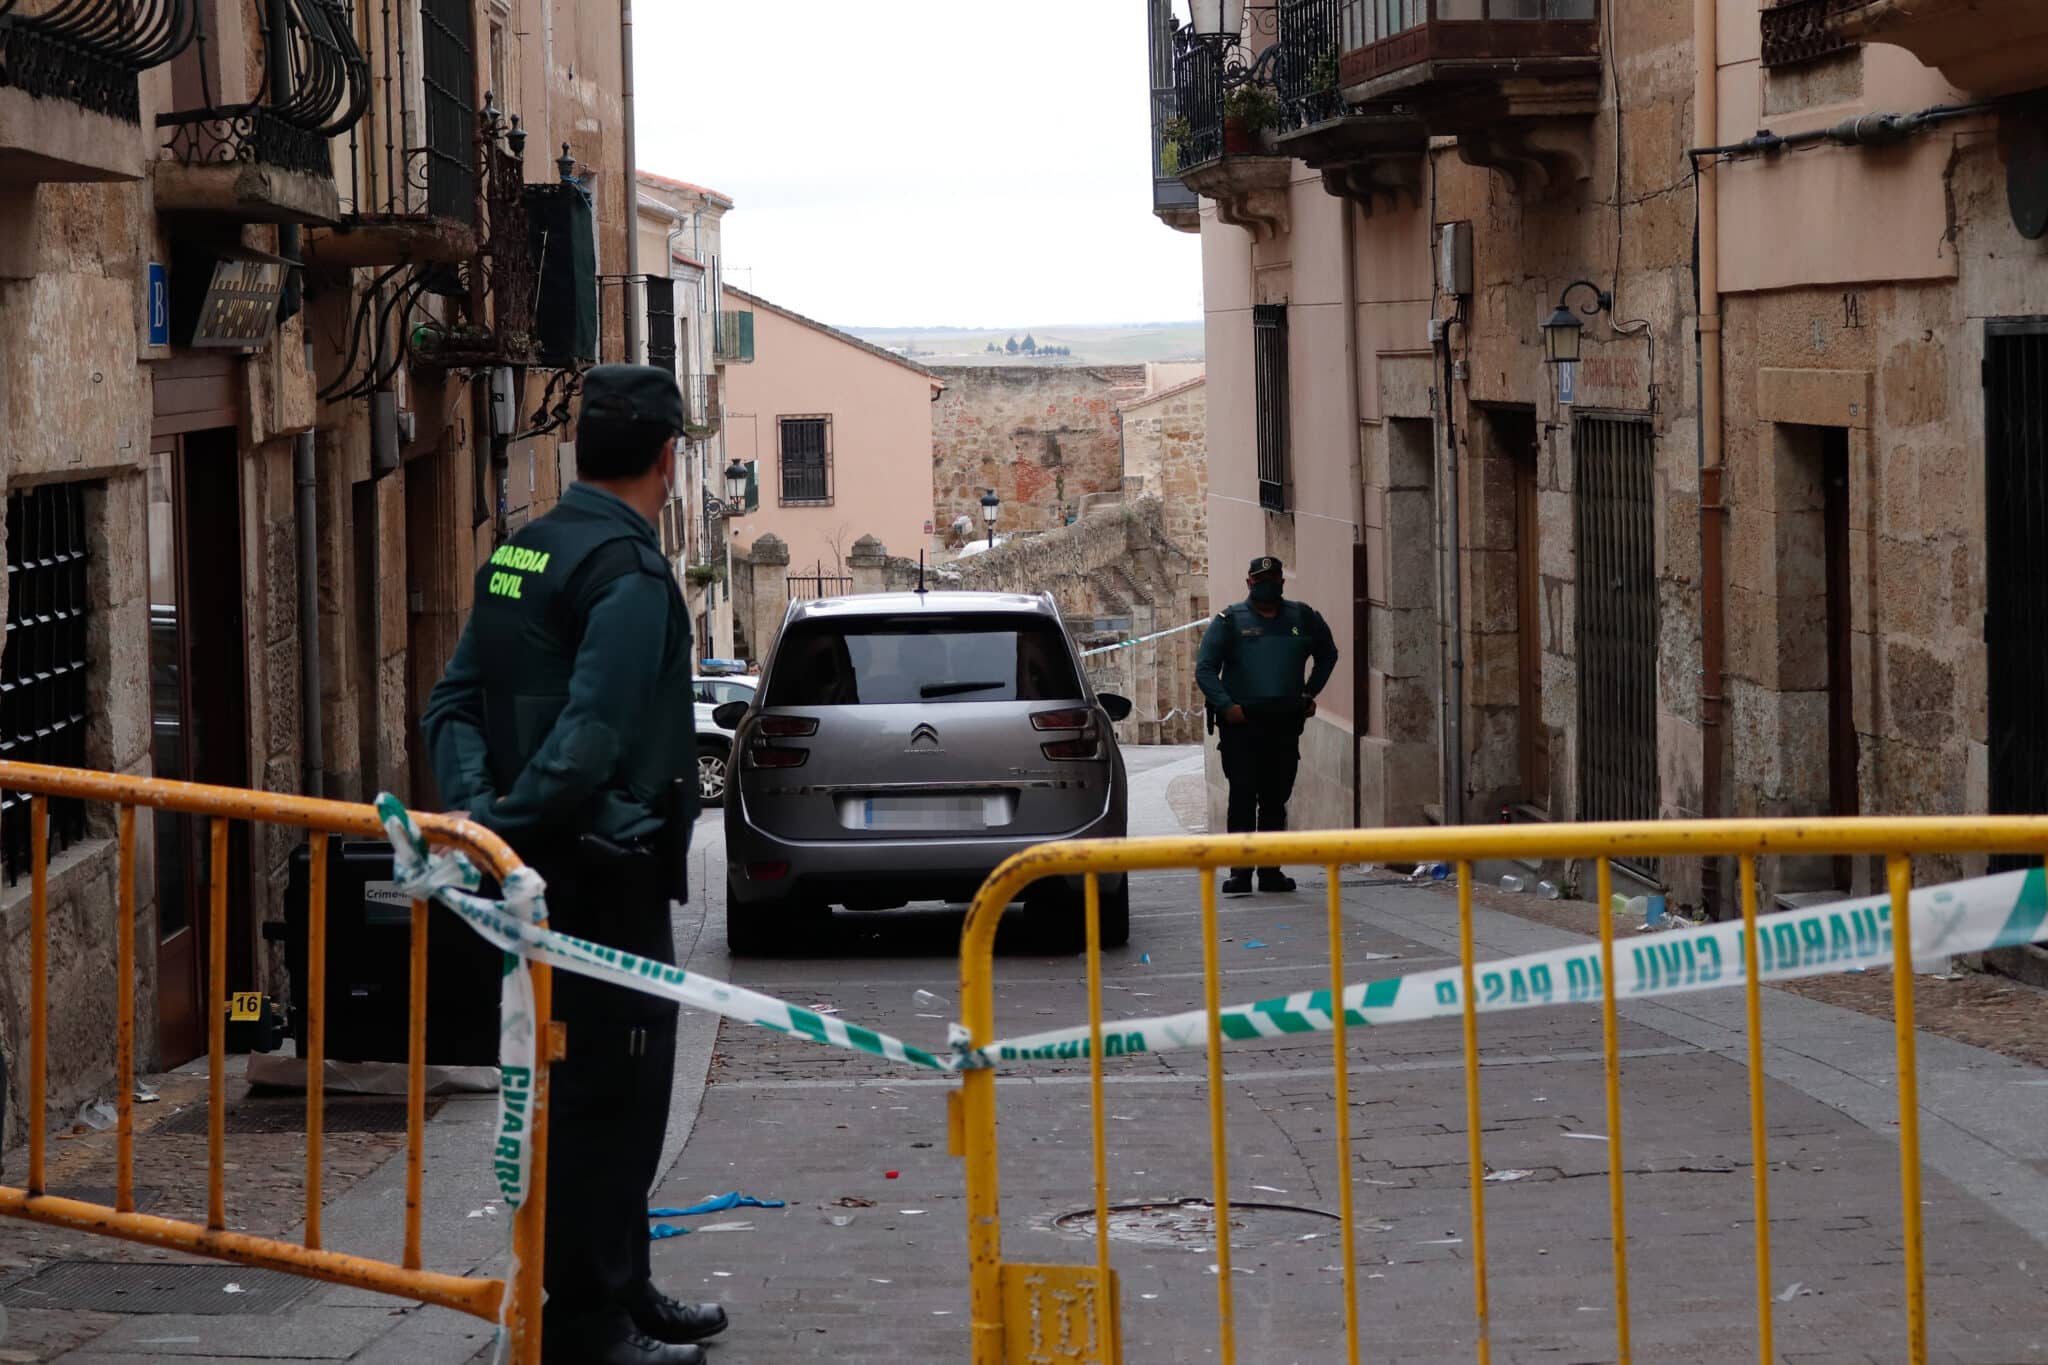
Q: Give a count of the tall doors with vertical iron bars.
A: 2